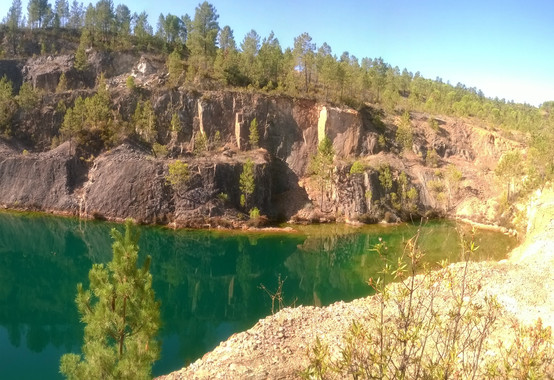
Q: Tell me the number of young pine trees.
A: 1